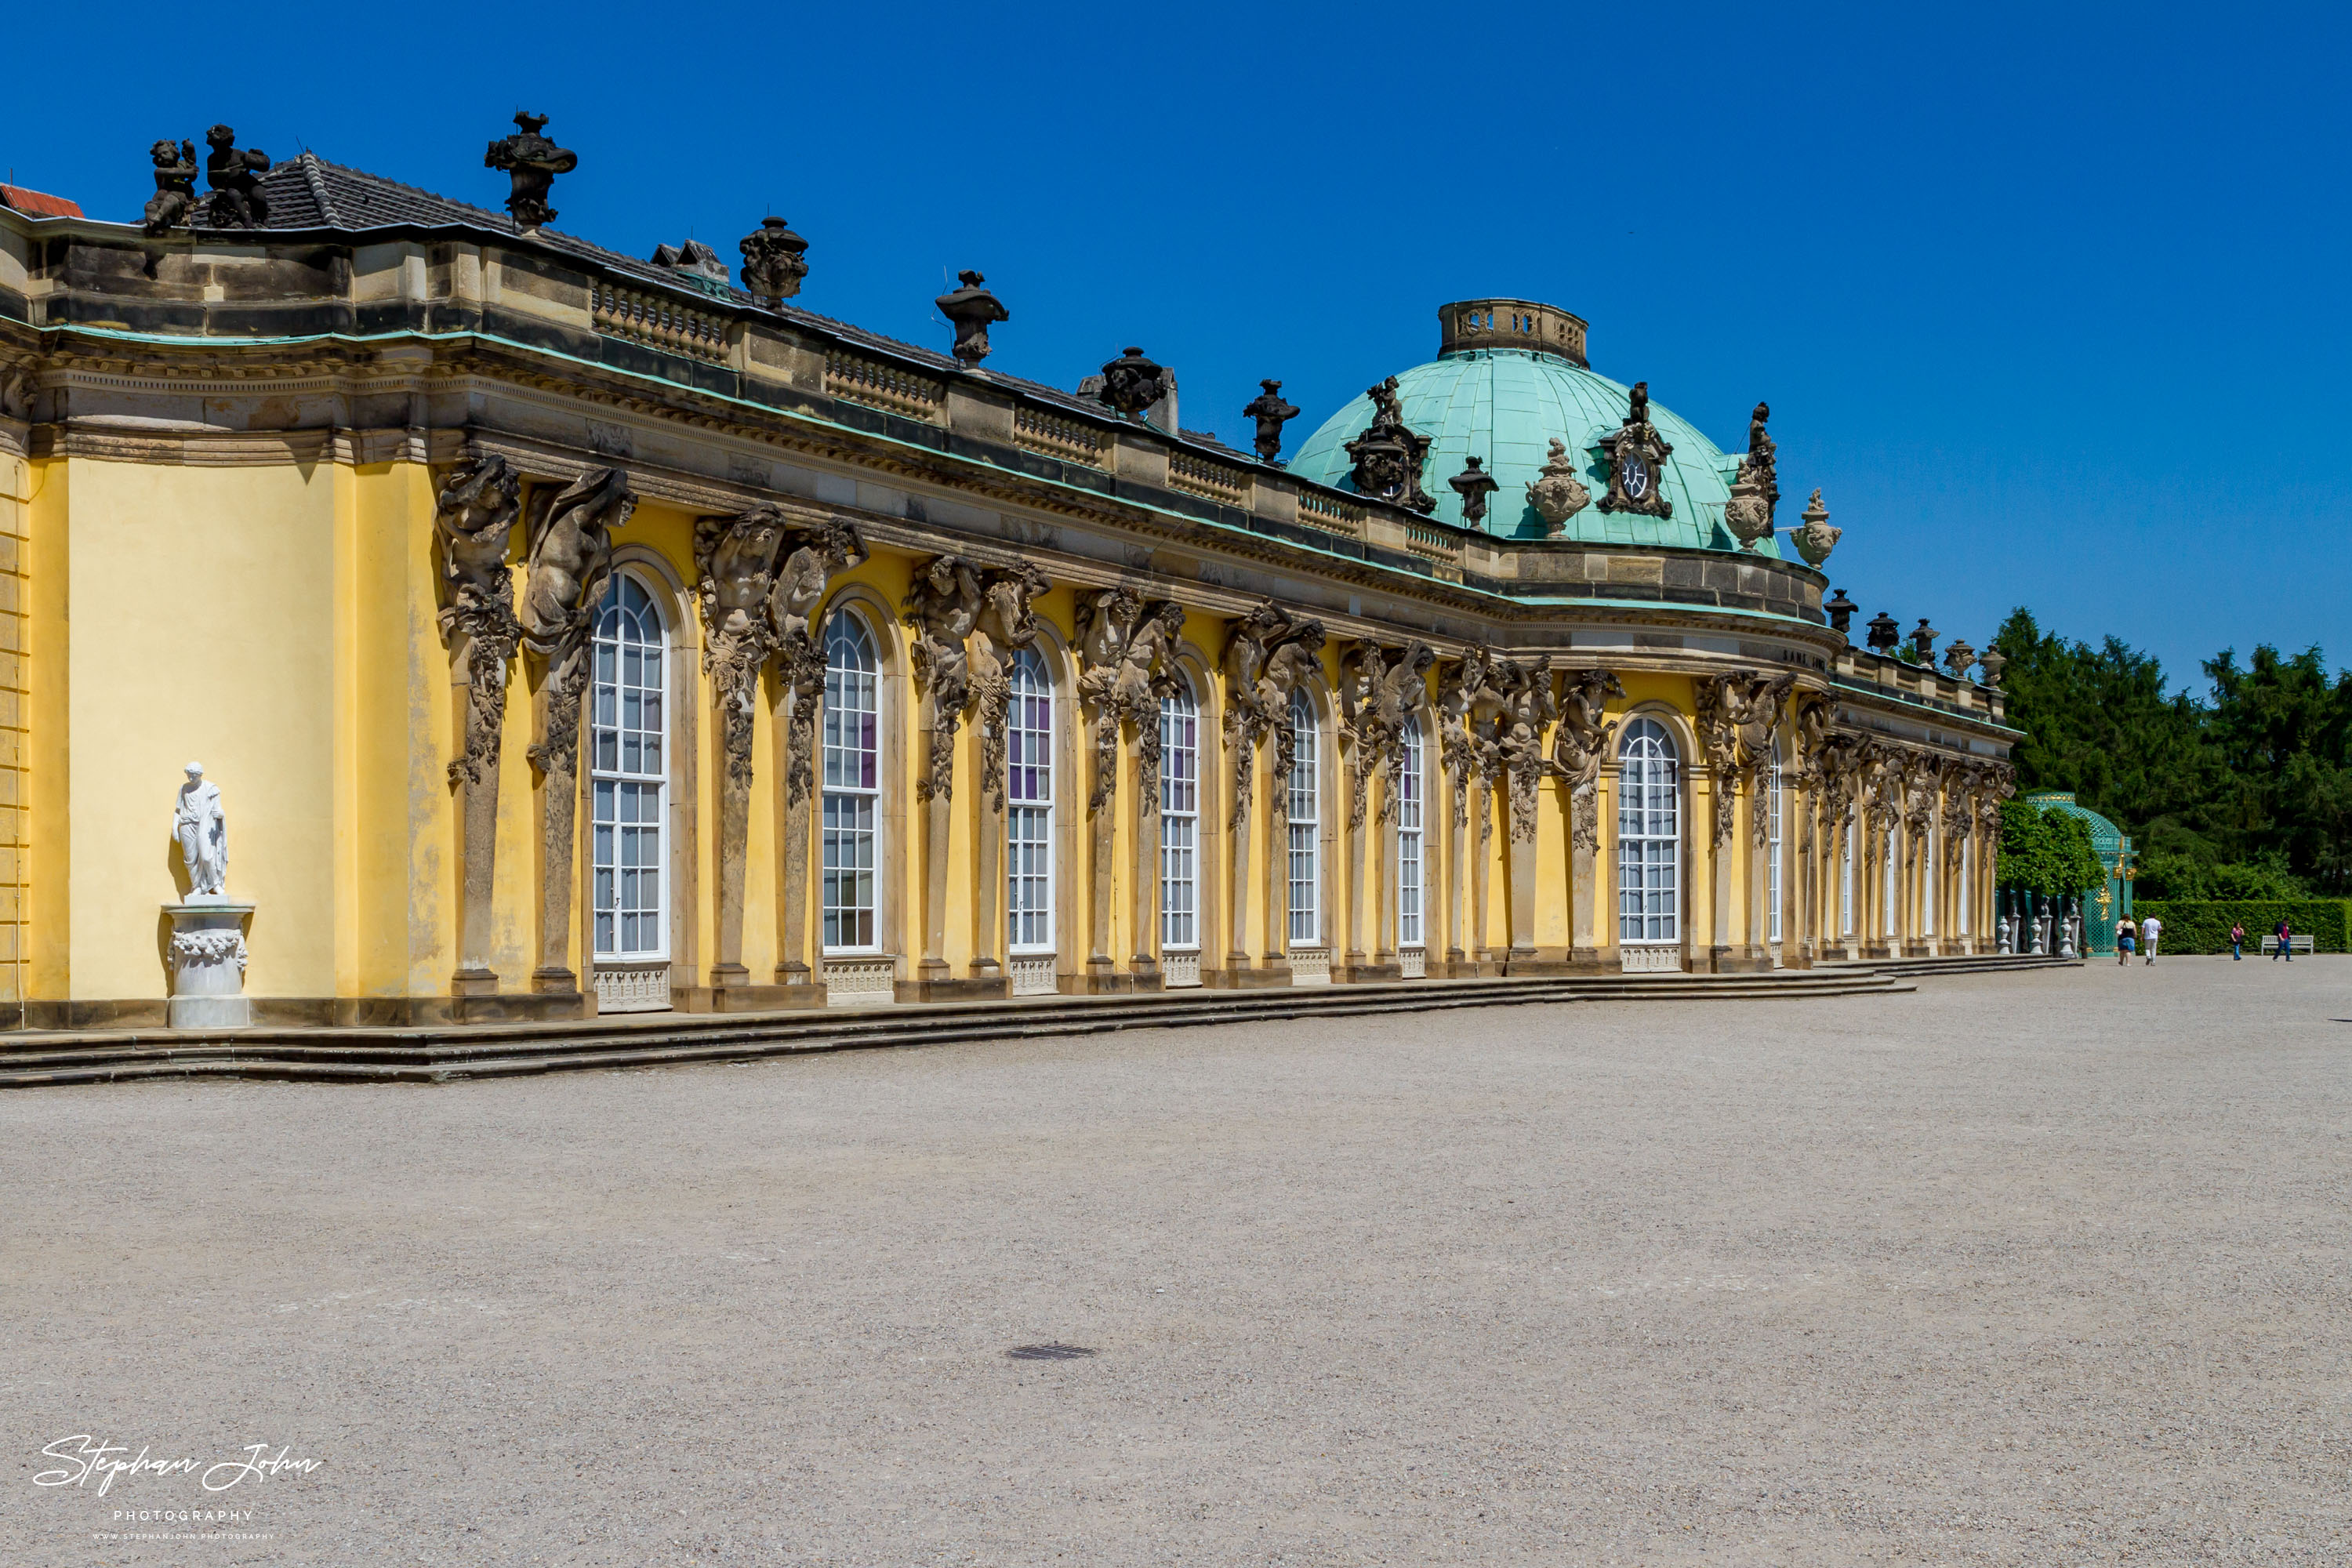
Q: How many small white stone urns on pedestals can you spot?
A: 3